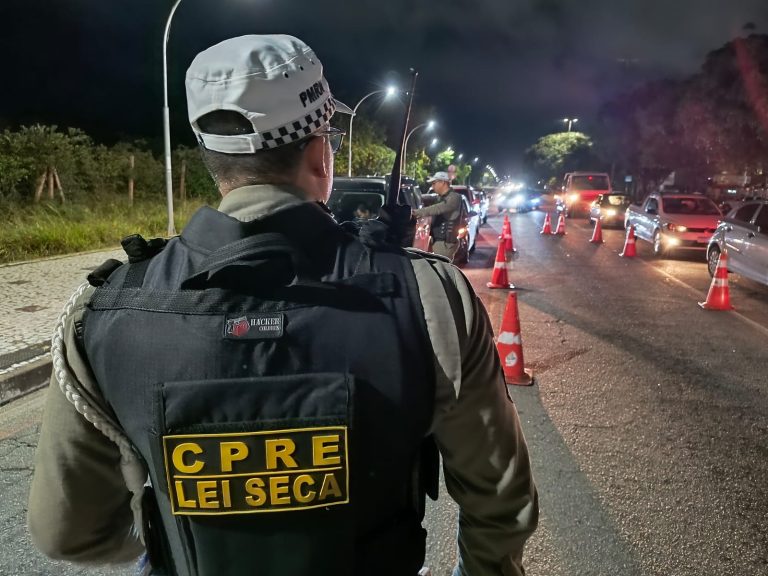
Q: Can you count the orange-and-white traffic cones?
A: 9